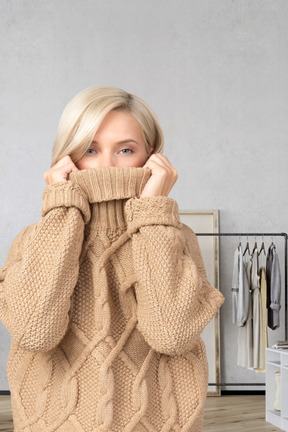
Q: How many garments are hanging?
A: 5